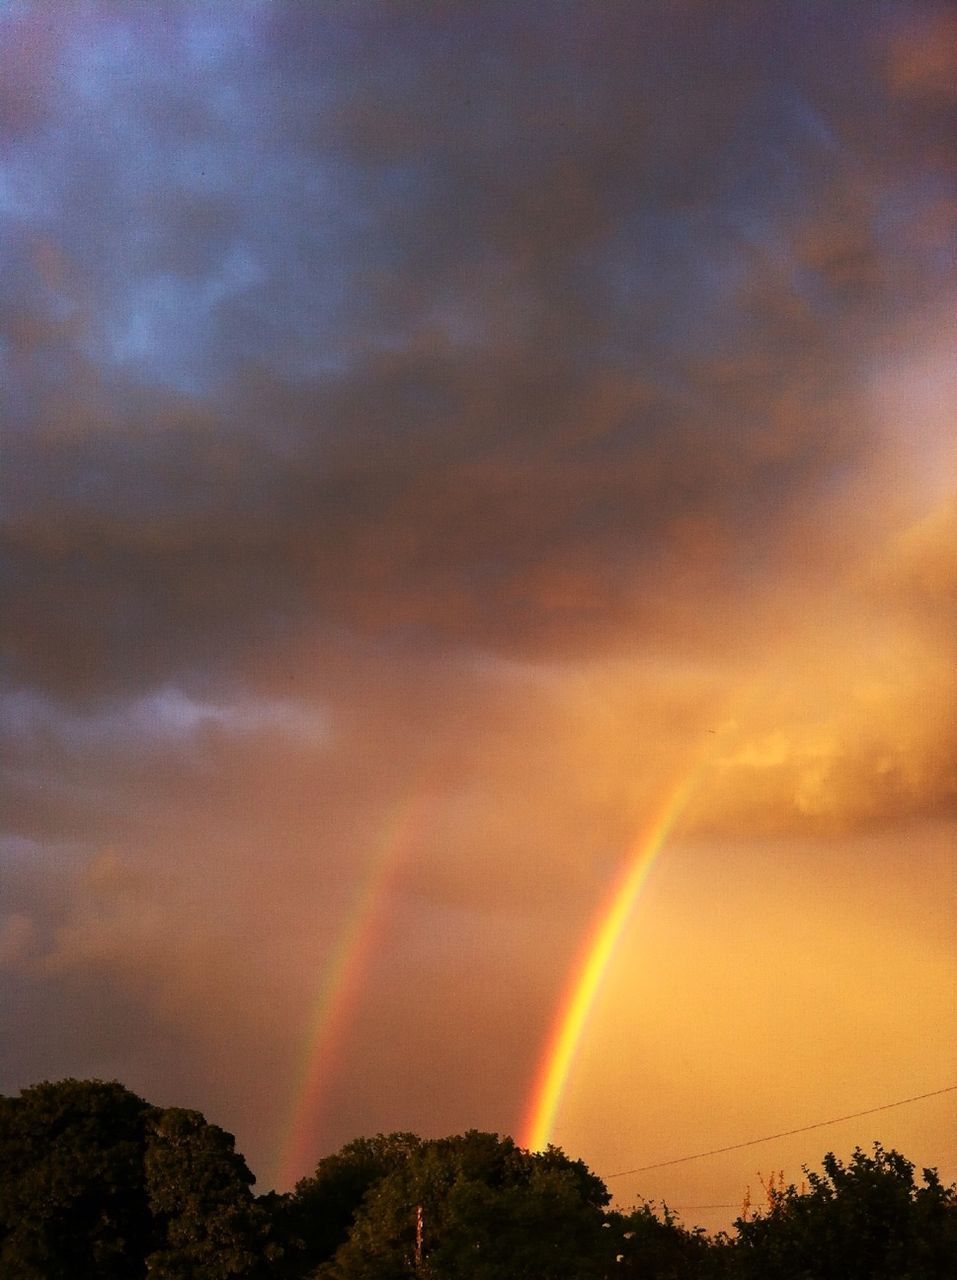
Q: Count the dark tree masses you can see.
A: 3